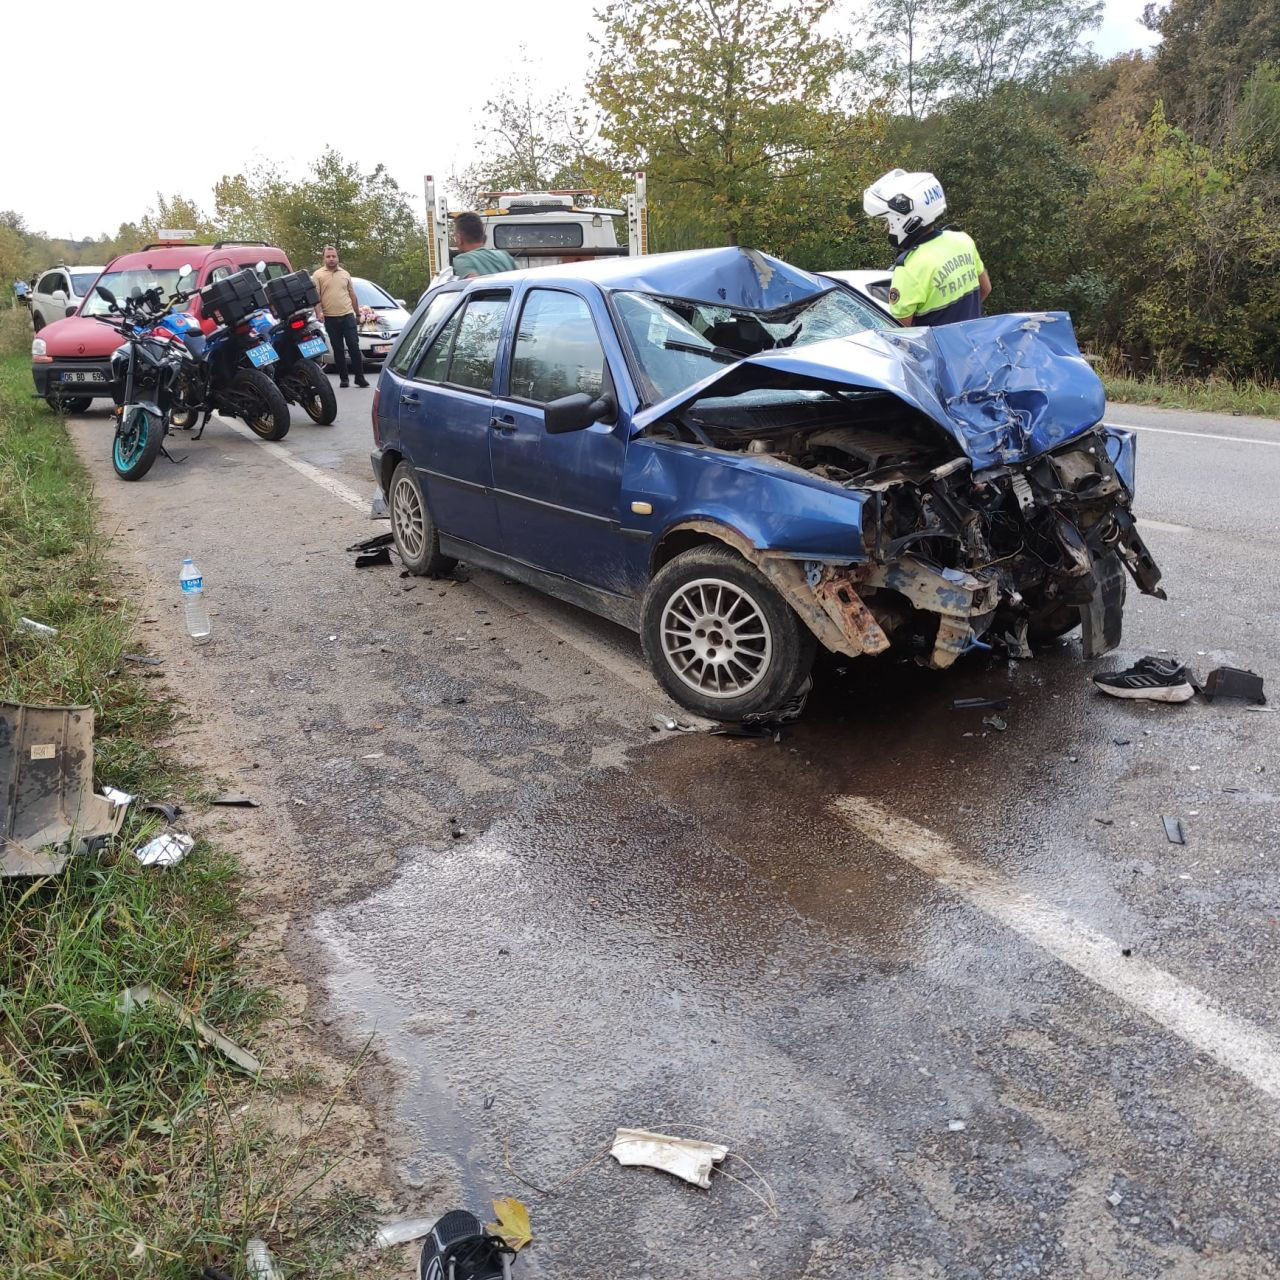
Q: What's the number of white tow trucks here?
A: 1